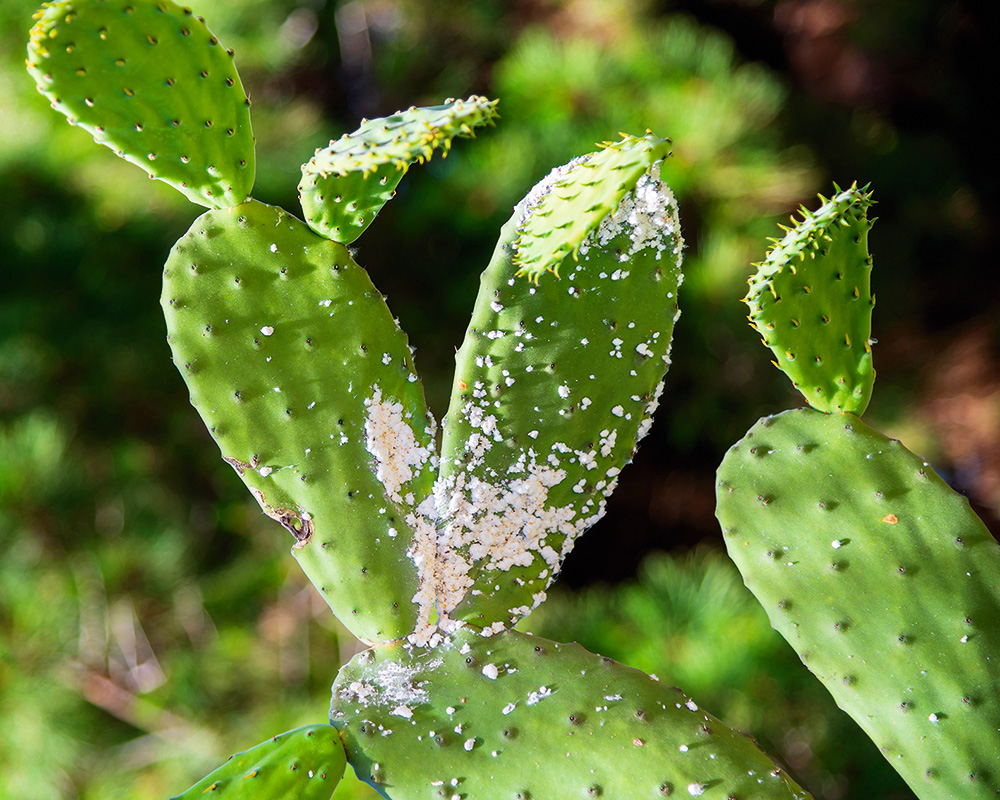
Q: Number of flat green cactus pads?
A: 9